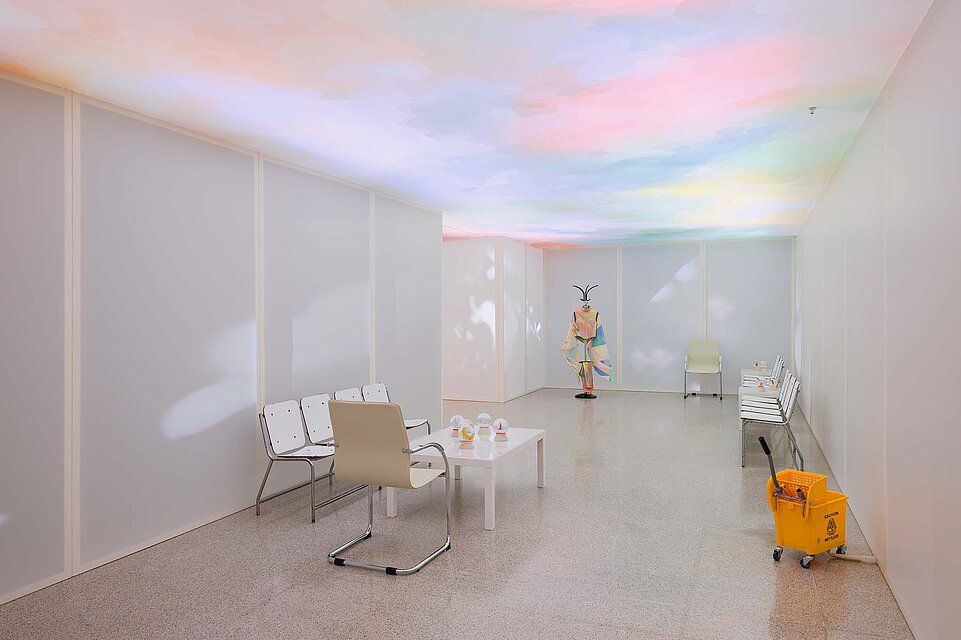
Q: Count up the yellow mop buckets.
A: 1